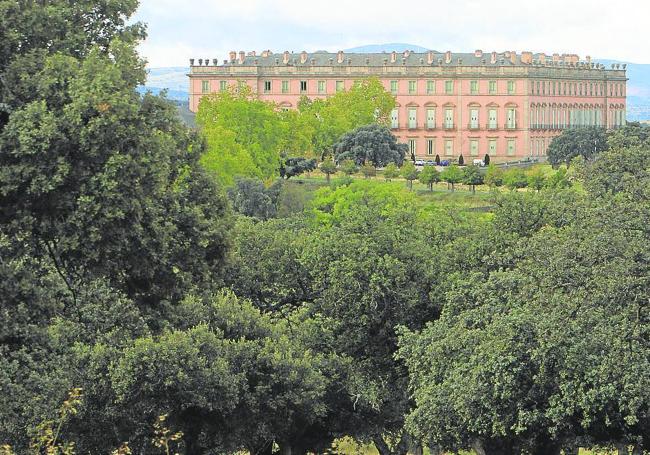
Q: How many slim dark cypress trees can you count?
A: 4